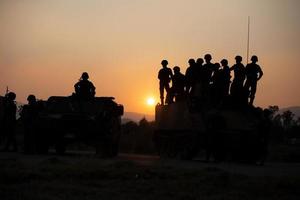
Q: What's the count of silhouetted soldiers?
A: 12